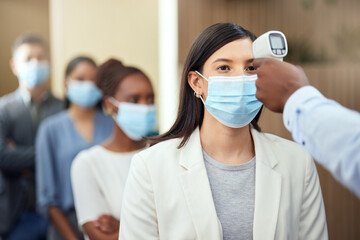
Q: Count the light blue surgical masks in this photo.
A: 4